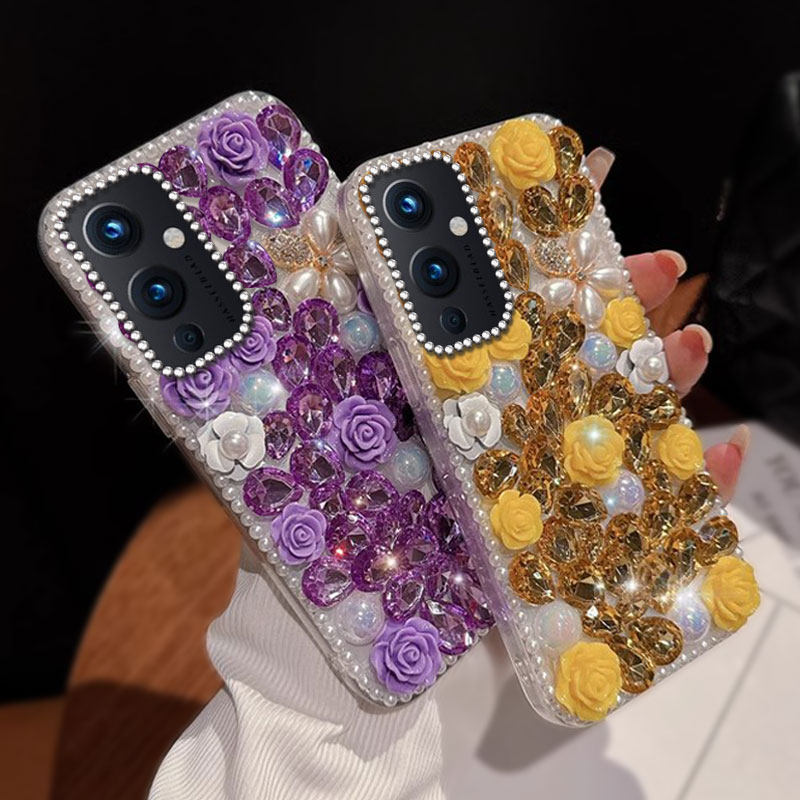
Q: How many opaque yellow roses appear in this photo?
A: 9